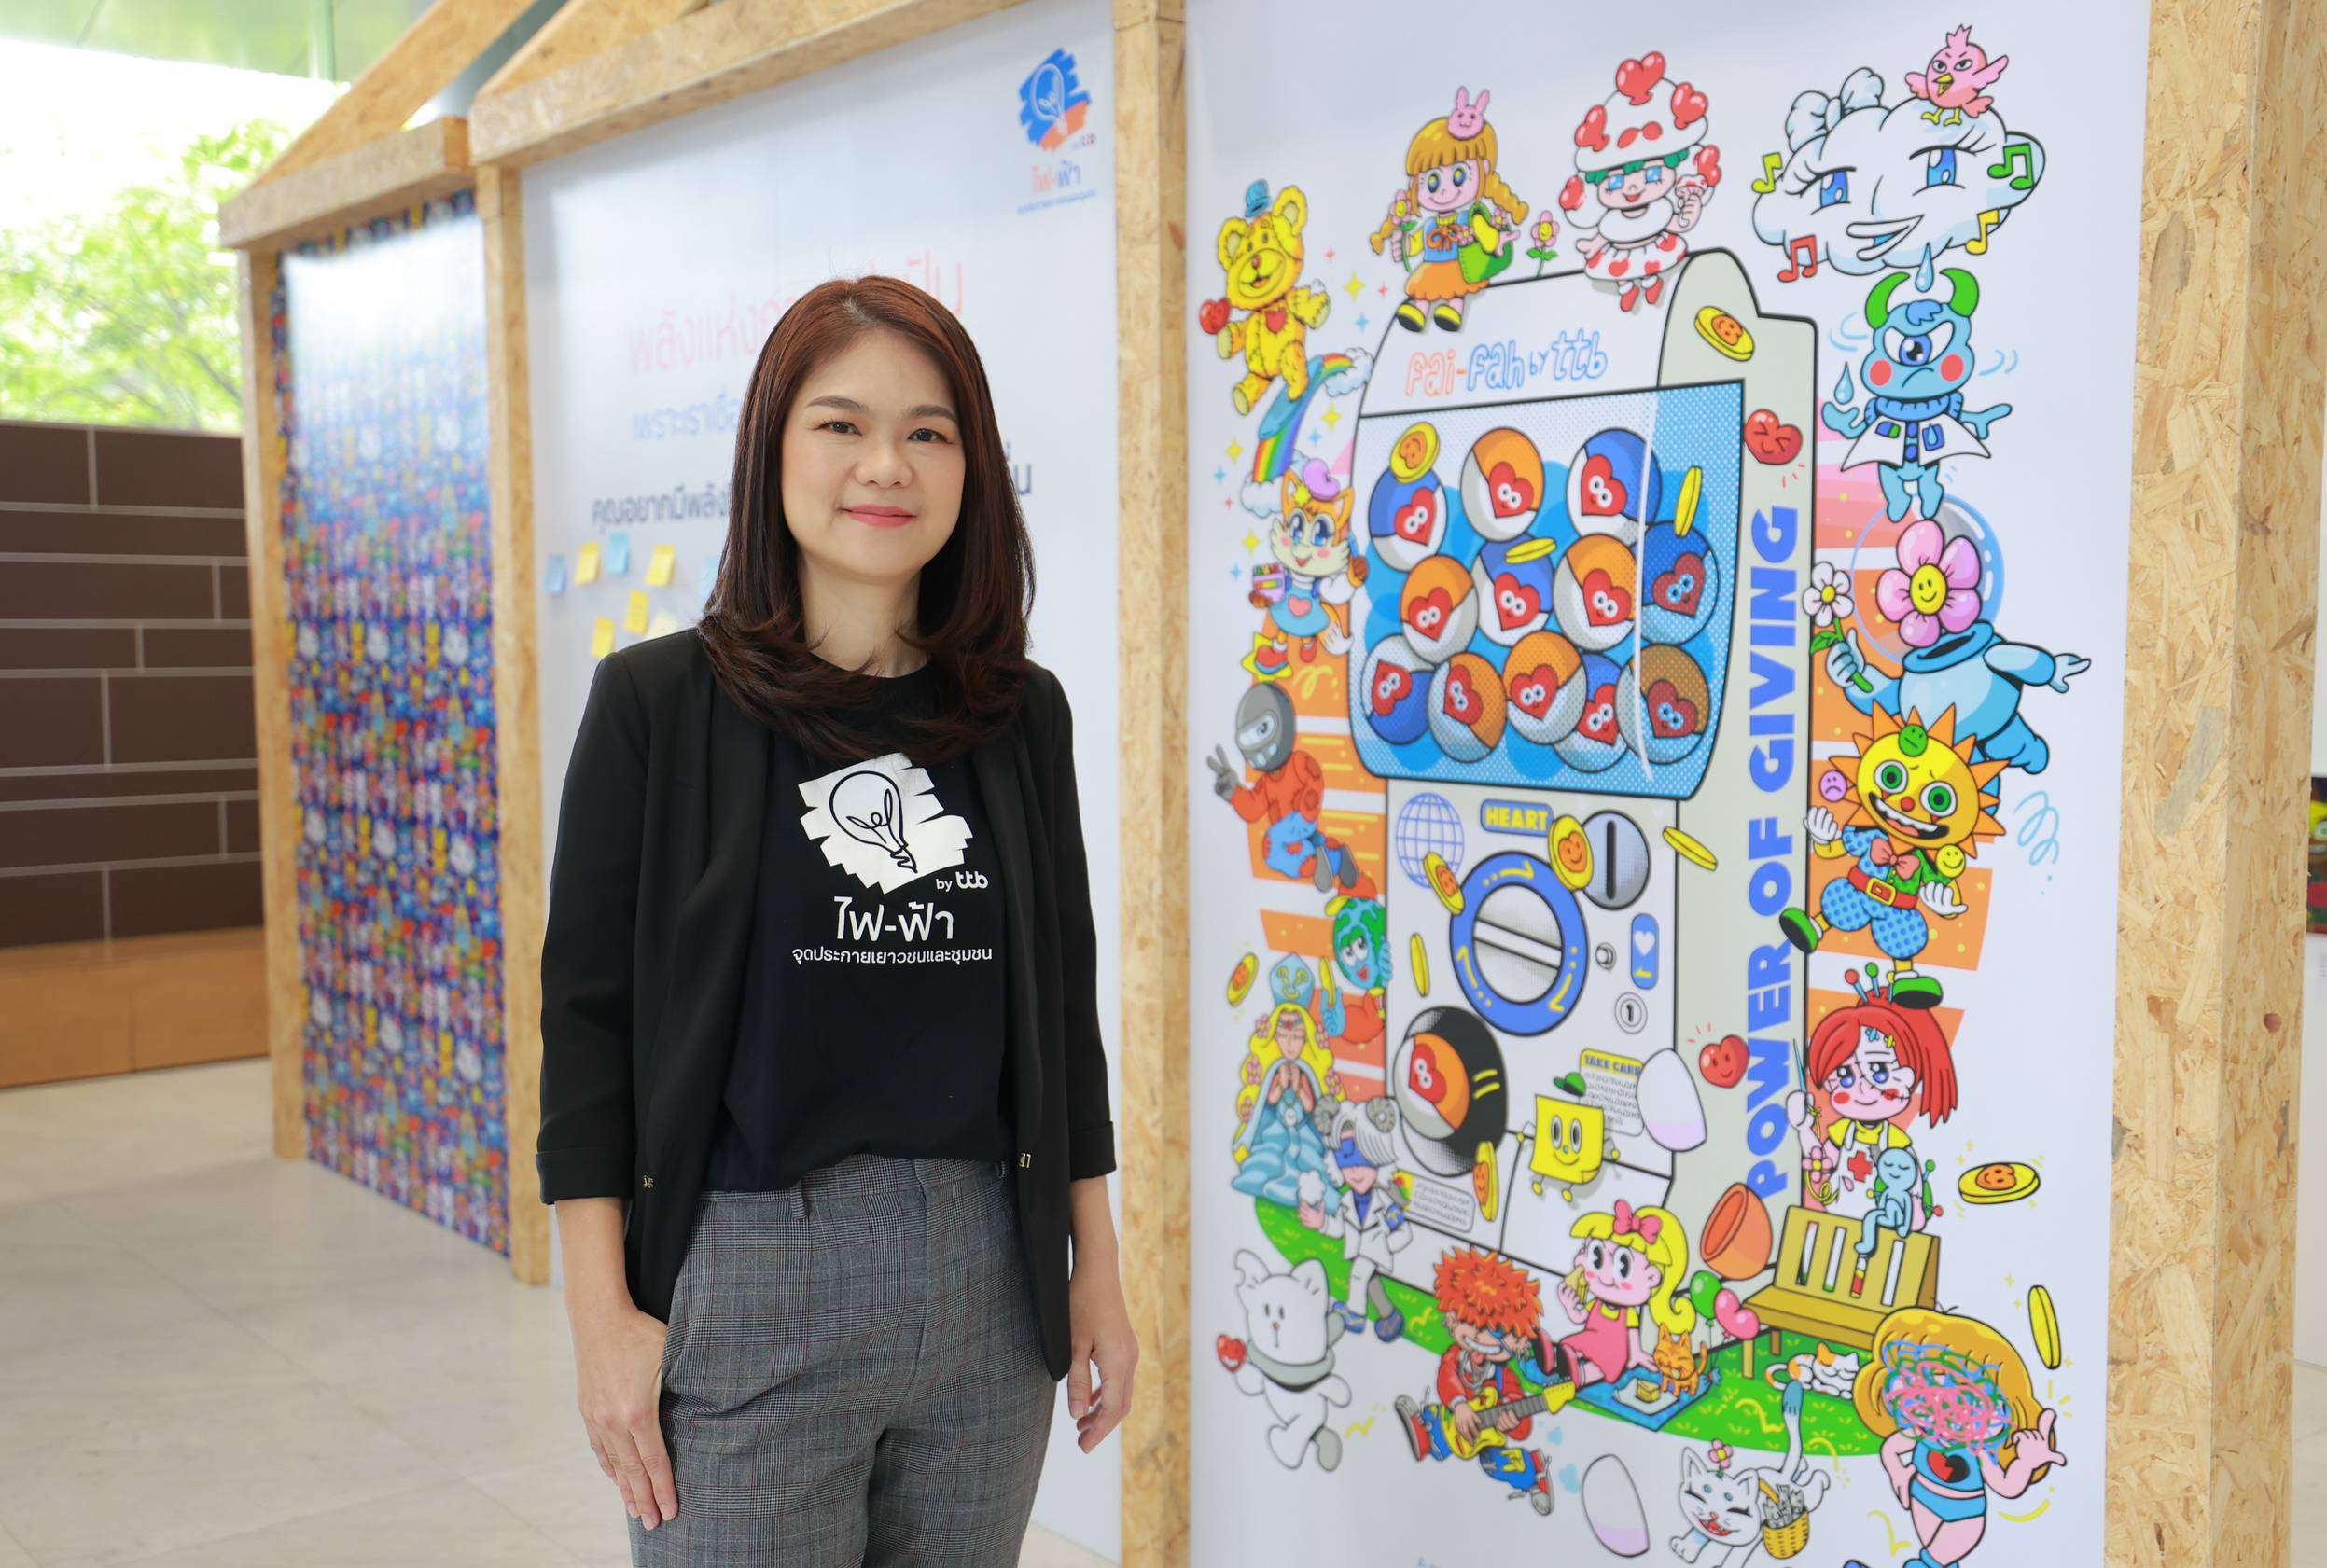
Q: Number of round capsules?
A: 13